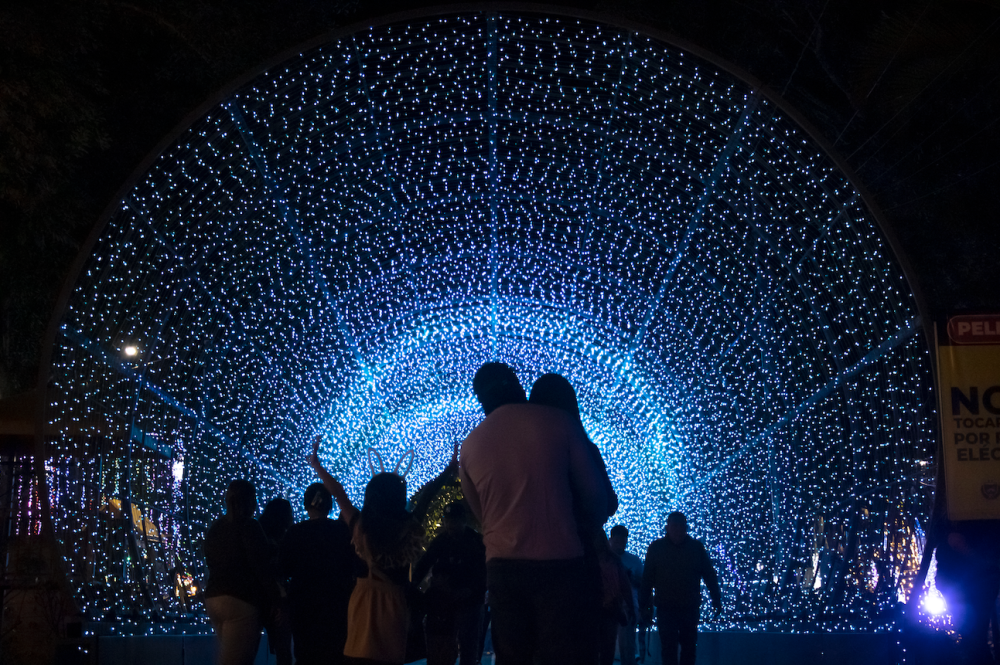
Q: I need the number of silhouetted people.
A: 9